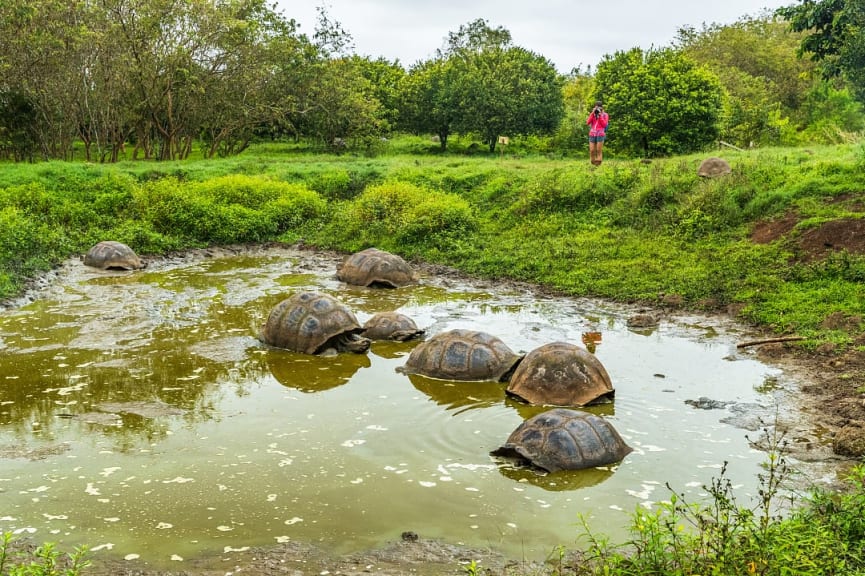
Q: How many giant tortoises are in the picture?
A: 8